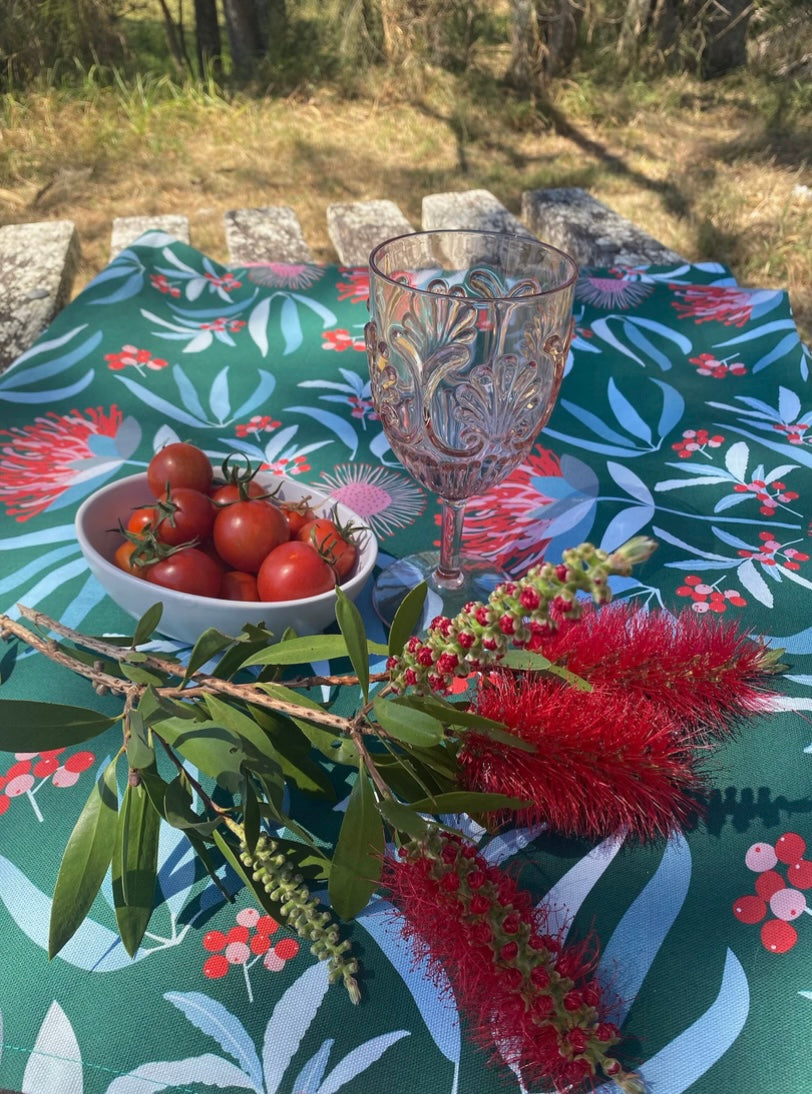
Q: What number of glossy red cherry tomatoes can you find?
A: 11